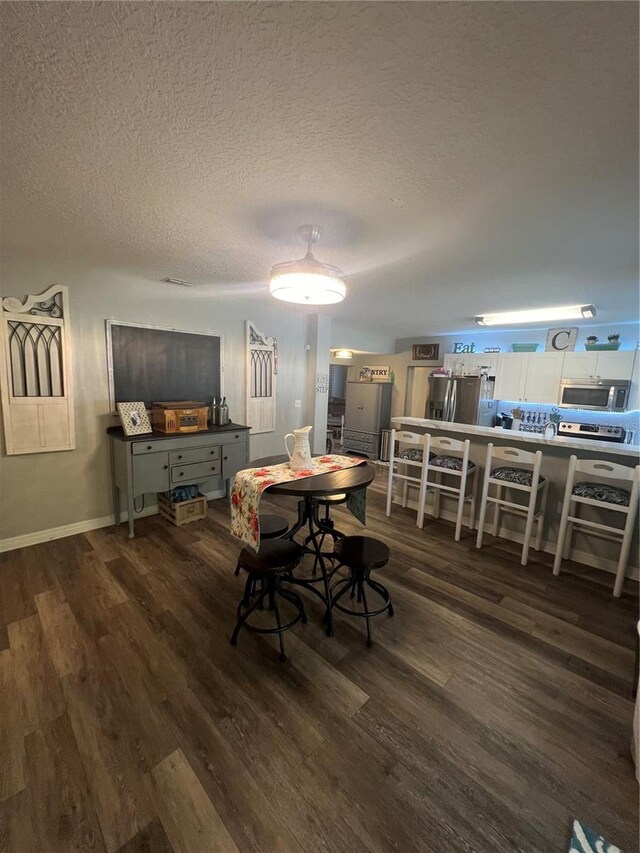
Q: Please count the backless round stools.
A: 4